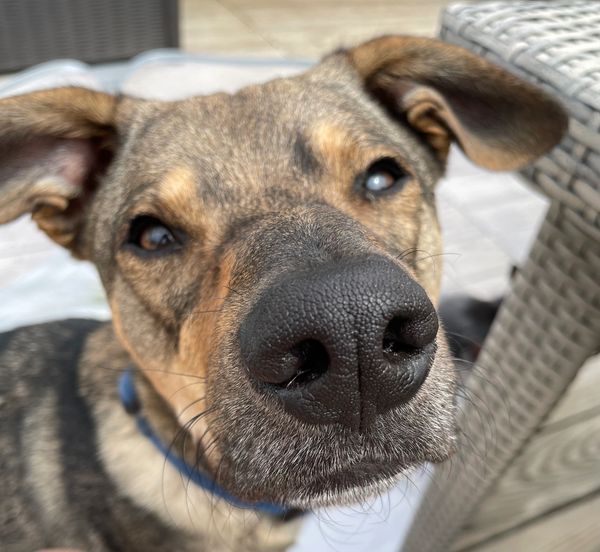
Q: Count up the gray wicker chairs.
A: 1